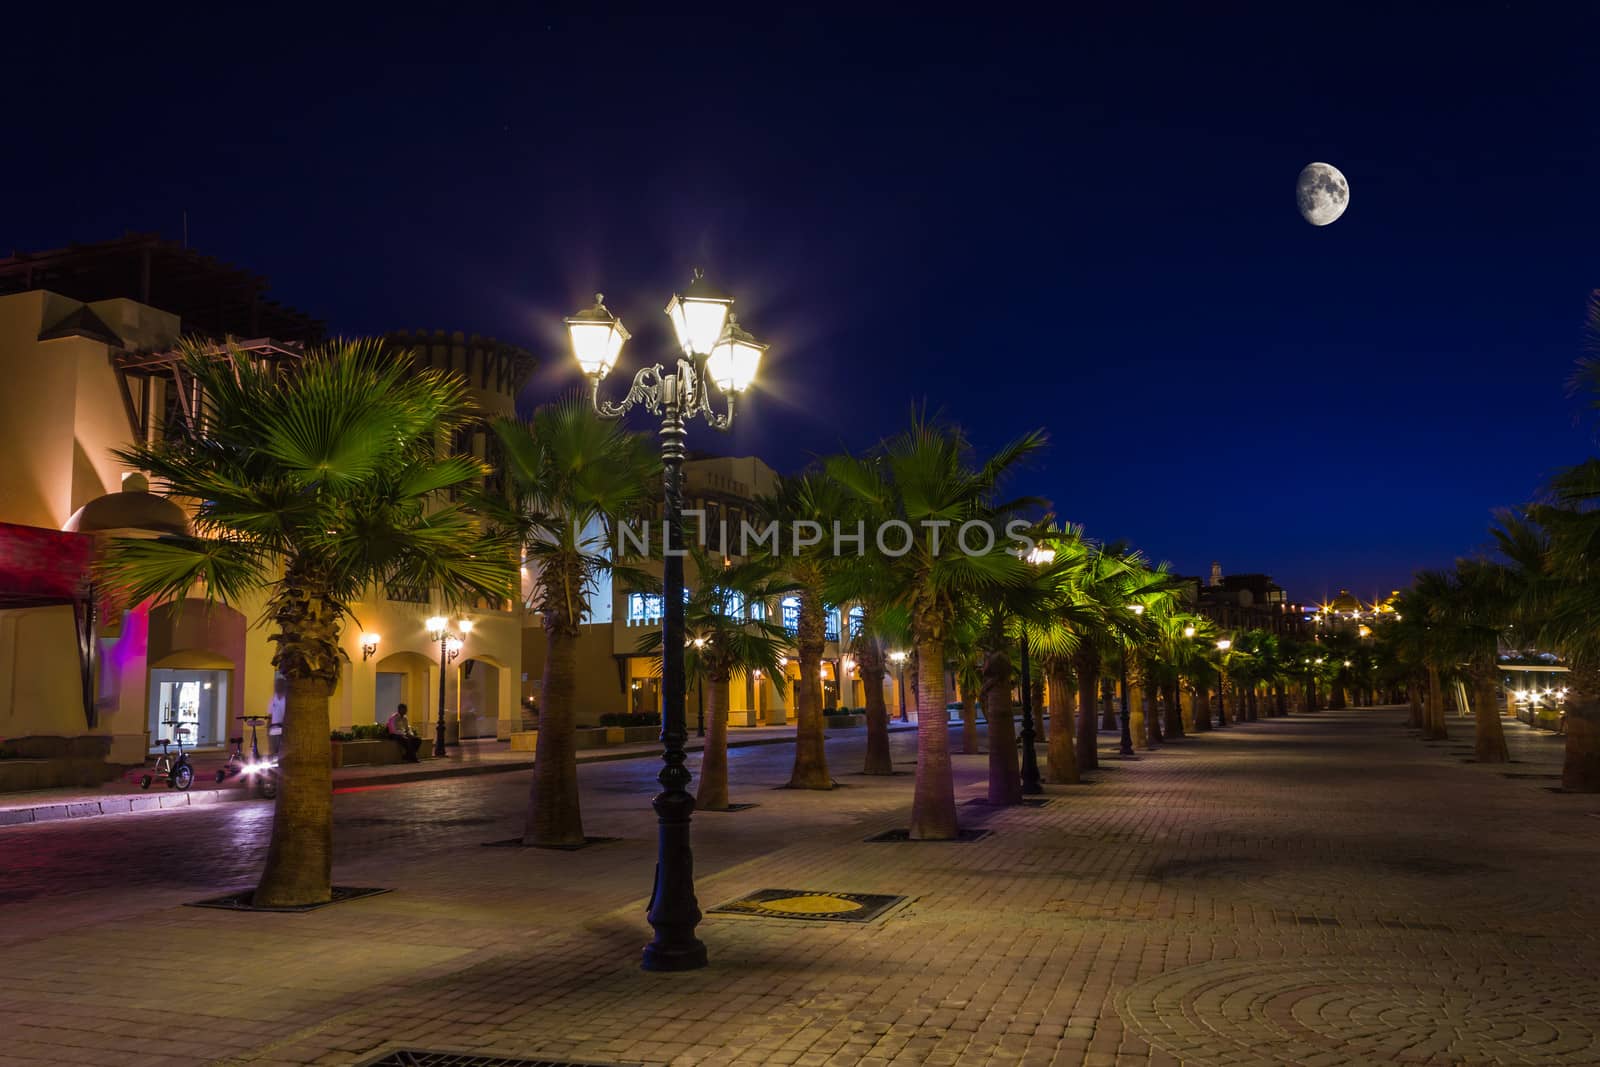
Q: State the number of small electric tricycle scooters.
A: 2